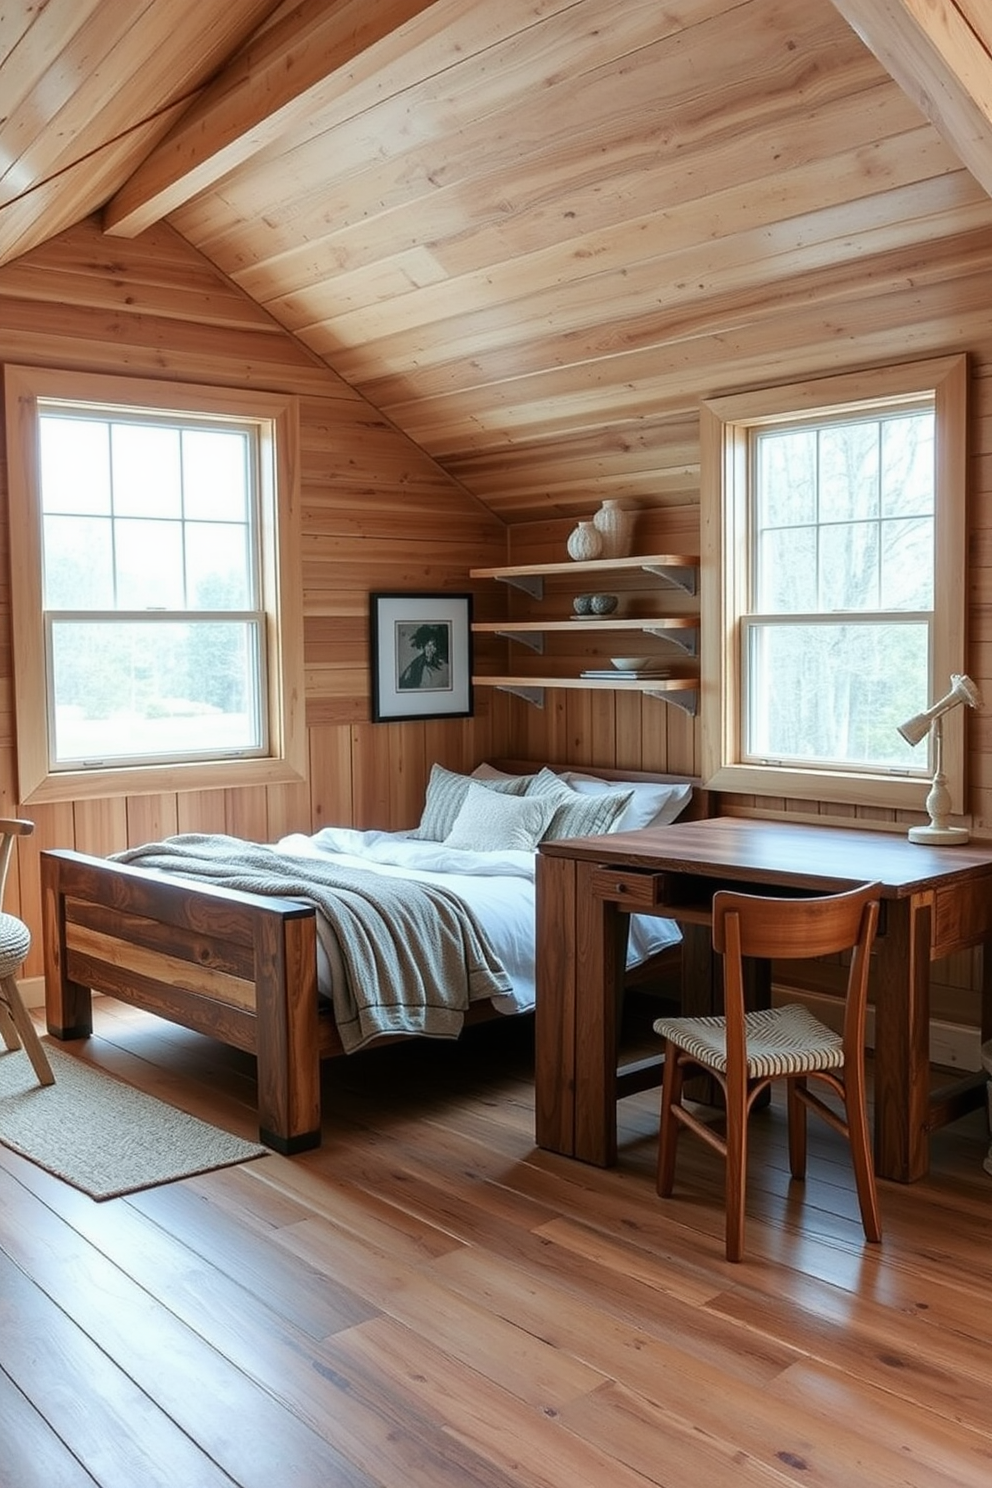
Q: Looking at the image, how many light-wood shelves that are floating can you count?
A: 3